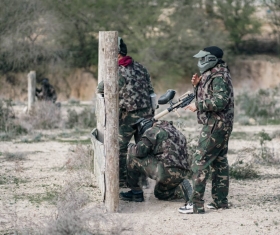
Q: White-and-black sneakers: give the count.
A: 2